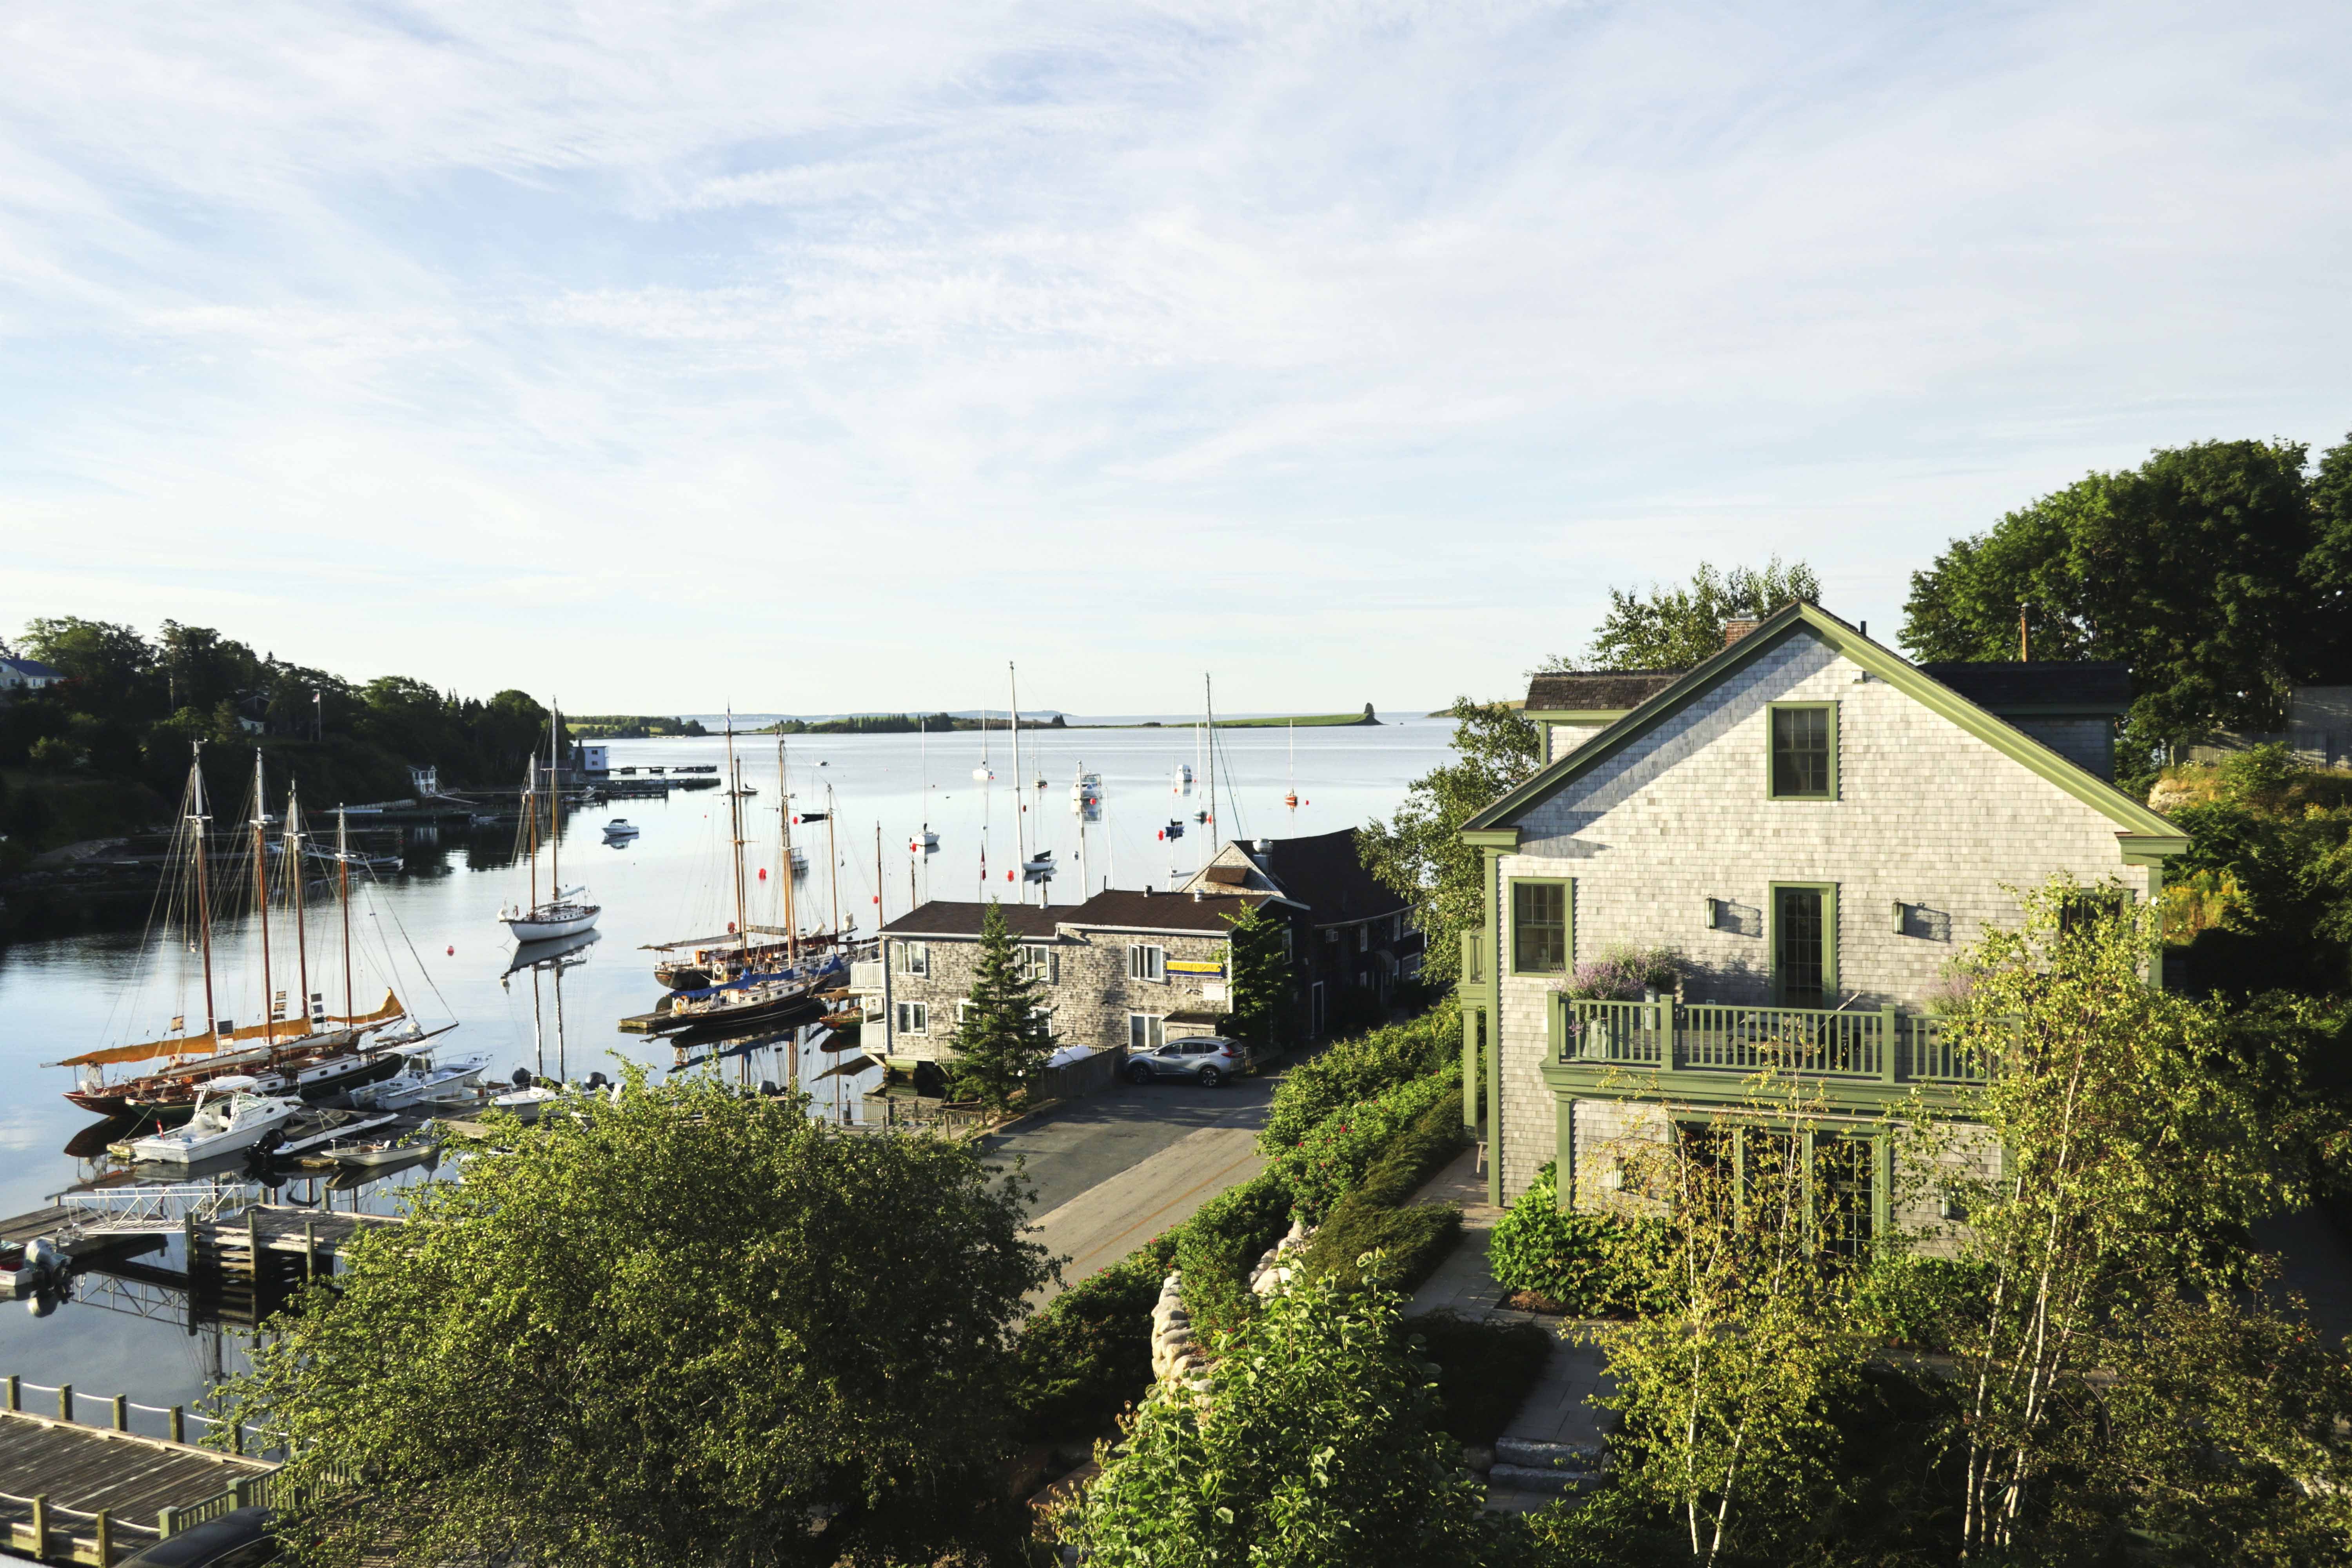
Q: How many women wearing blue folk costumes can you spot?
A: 0